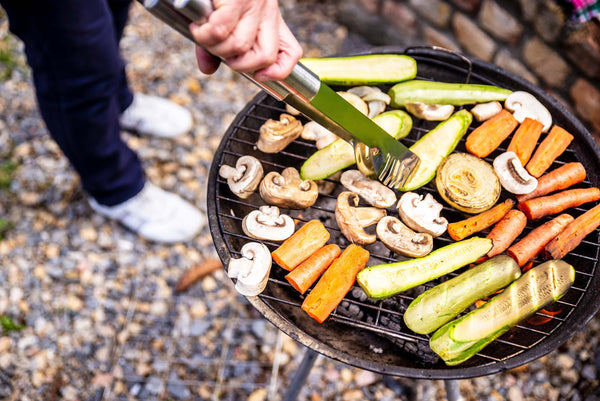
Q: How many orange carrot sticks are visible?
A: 12